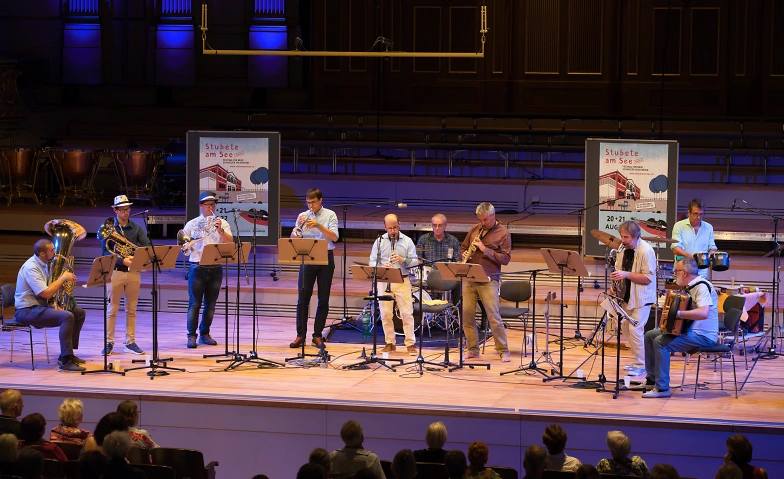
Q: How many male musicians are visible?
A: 10